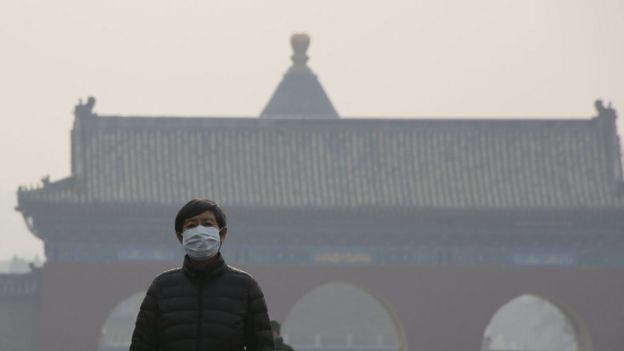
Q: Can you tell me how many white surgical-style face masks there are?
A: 1